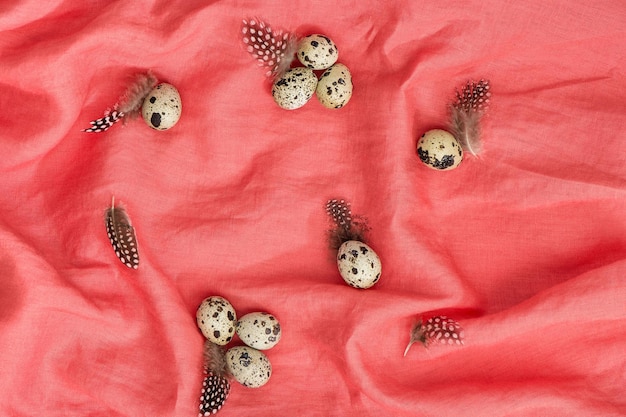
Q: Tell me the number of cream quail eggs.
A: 9